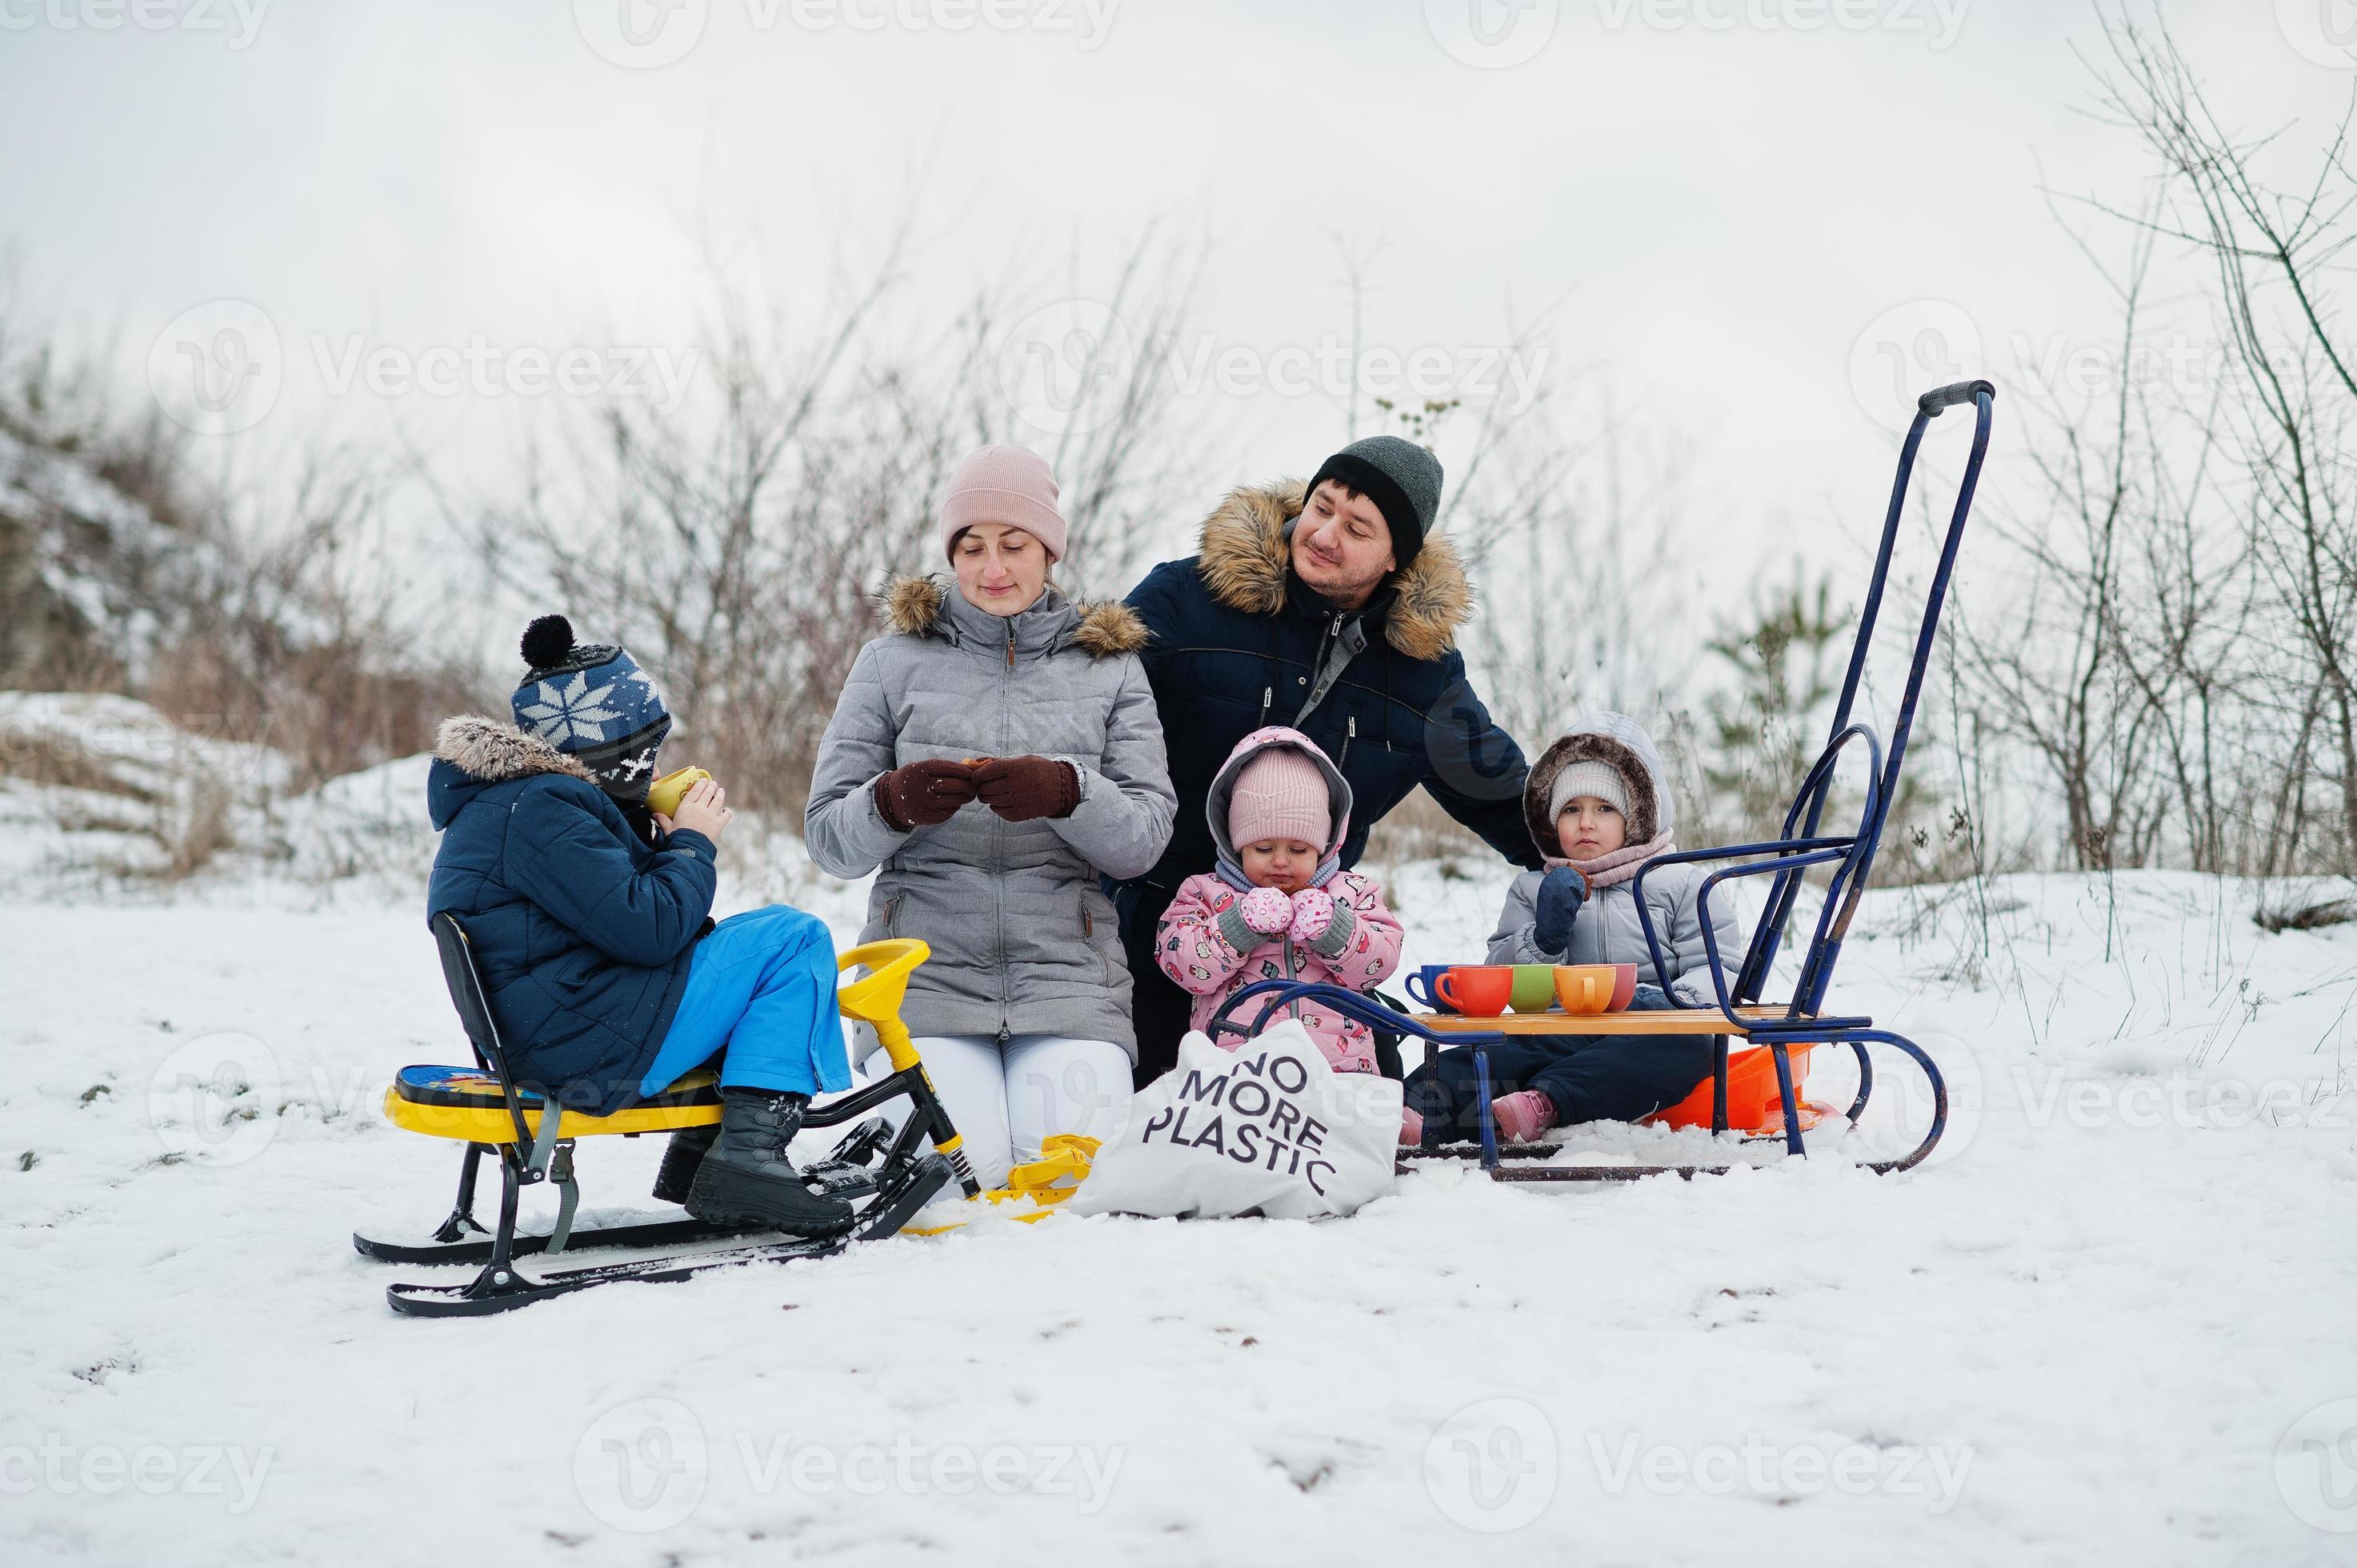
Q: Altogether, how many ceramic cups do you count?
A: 6